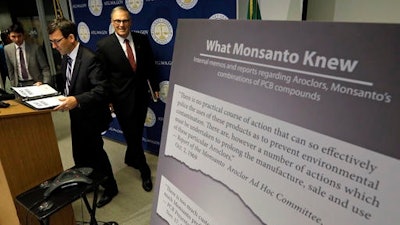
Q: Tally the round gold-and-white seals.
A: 9